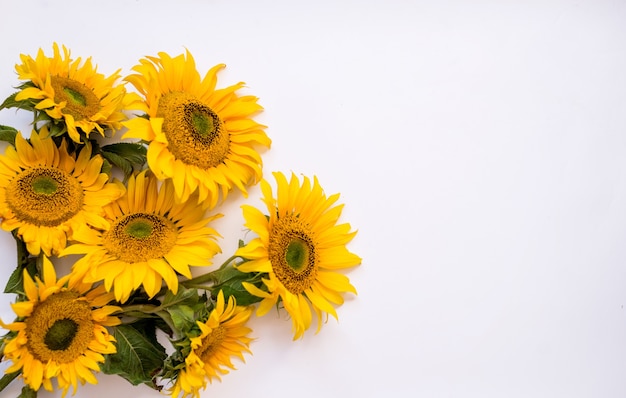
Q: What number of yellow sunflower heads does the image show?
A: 7